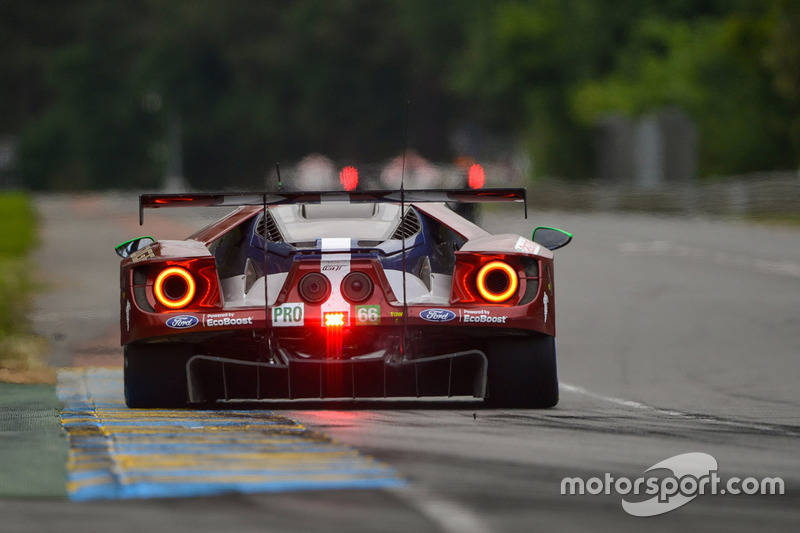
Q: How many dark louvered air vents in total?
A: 2